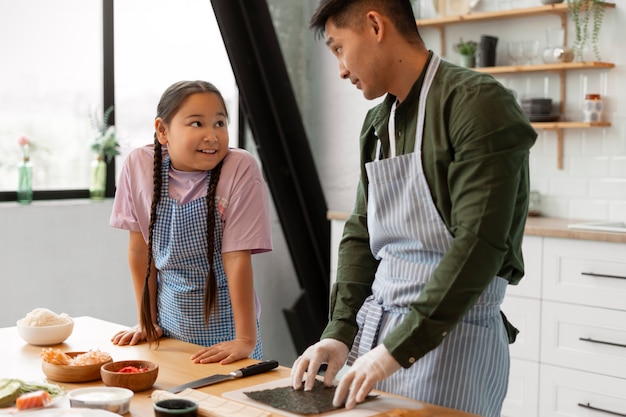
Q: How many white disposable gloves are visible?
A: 2